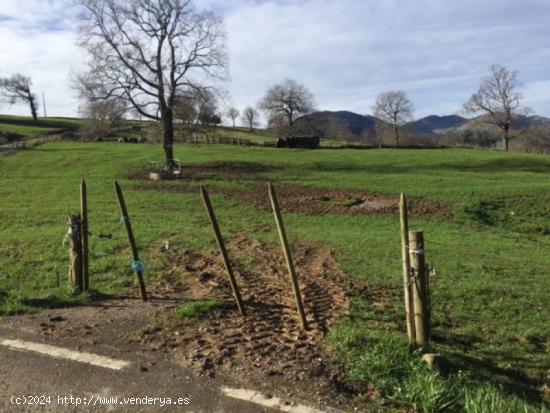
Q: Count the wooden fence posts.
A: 7